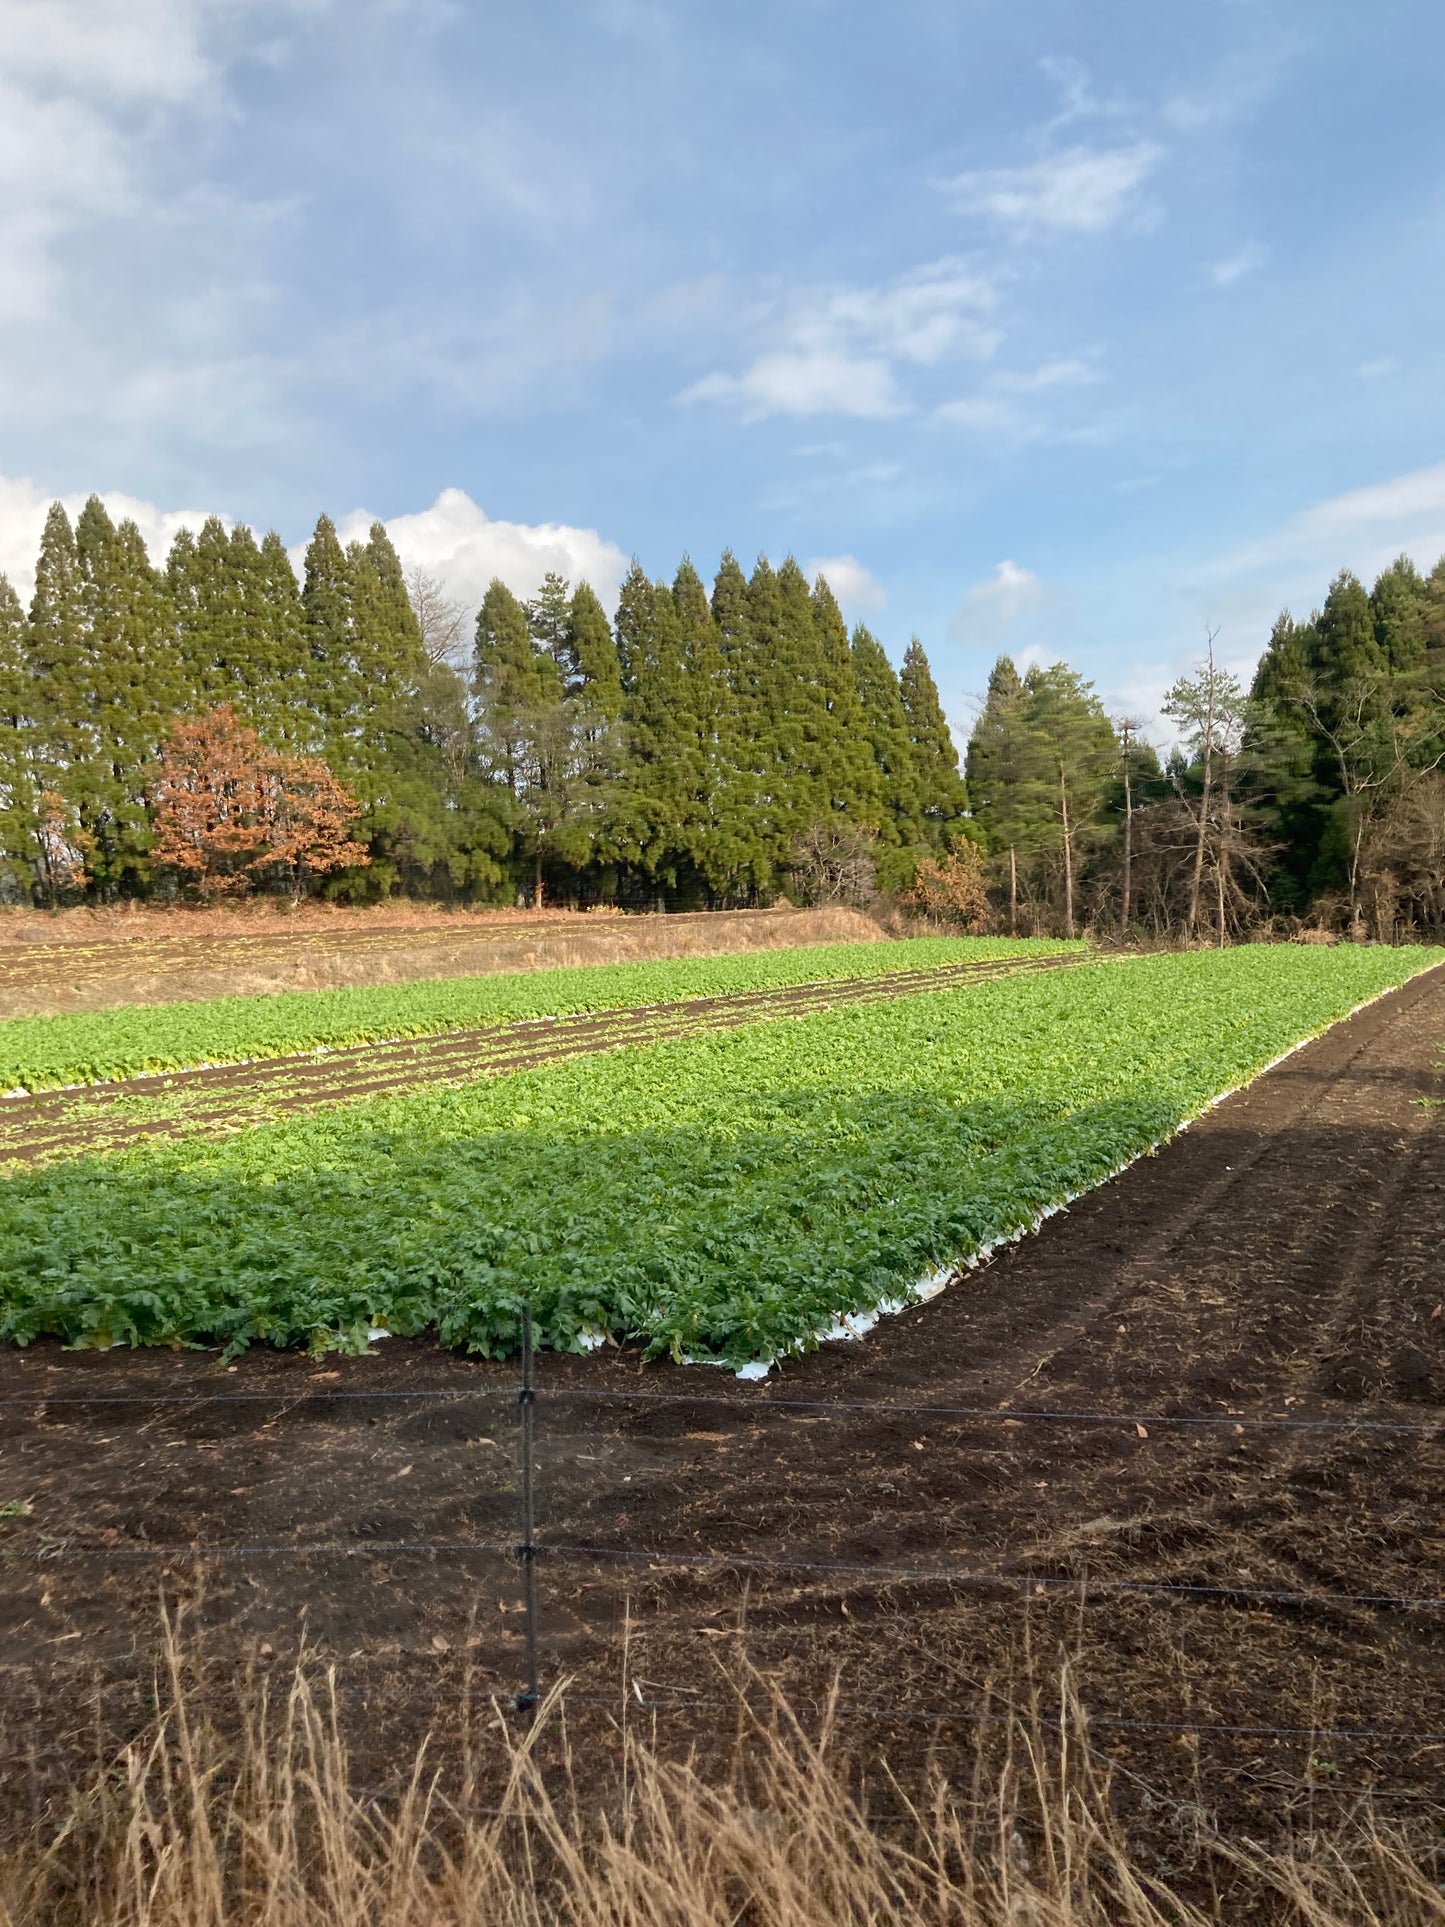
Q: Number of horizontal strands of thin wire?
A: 3